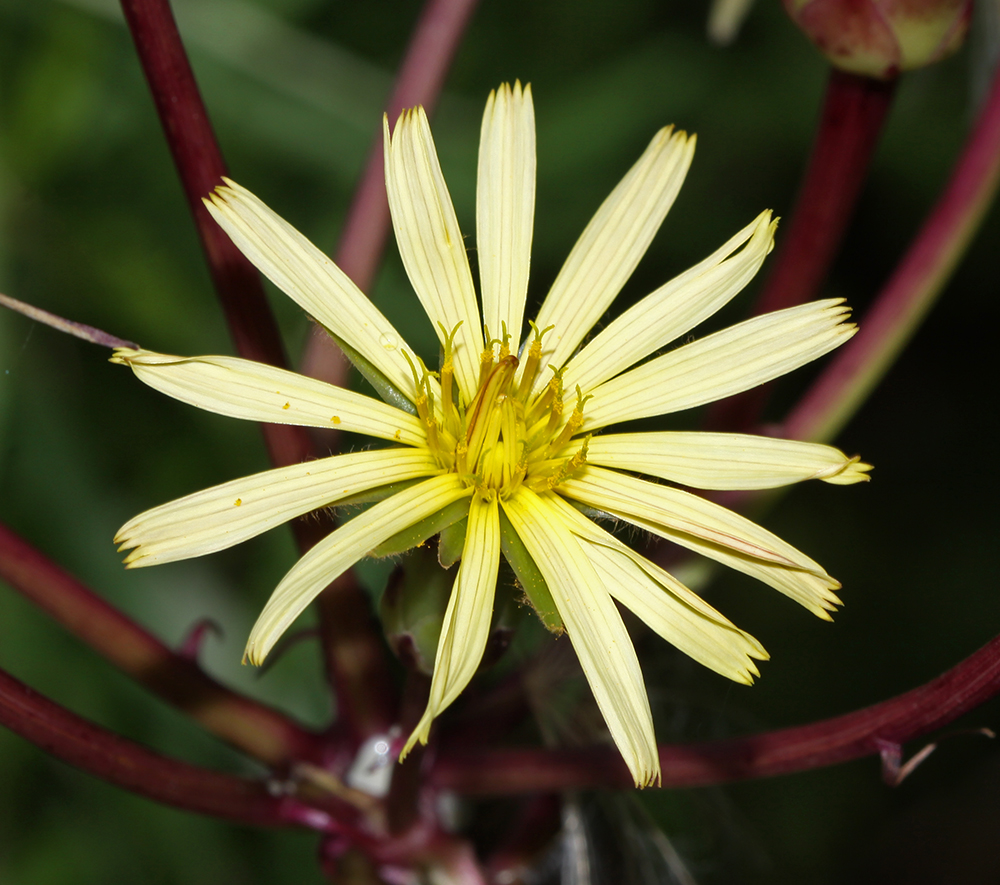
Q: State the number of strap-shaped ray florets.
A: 14